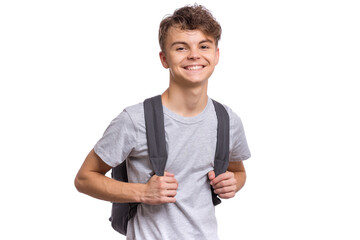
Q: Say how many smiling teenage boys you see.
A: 1